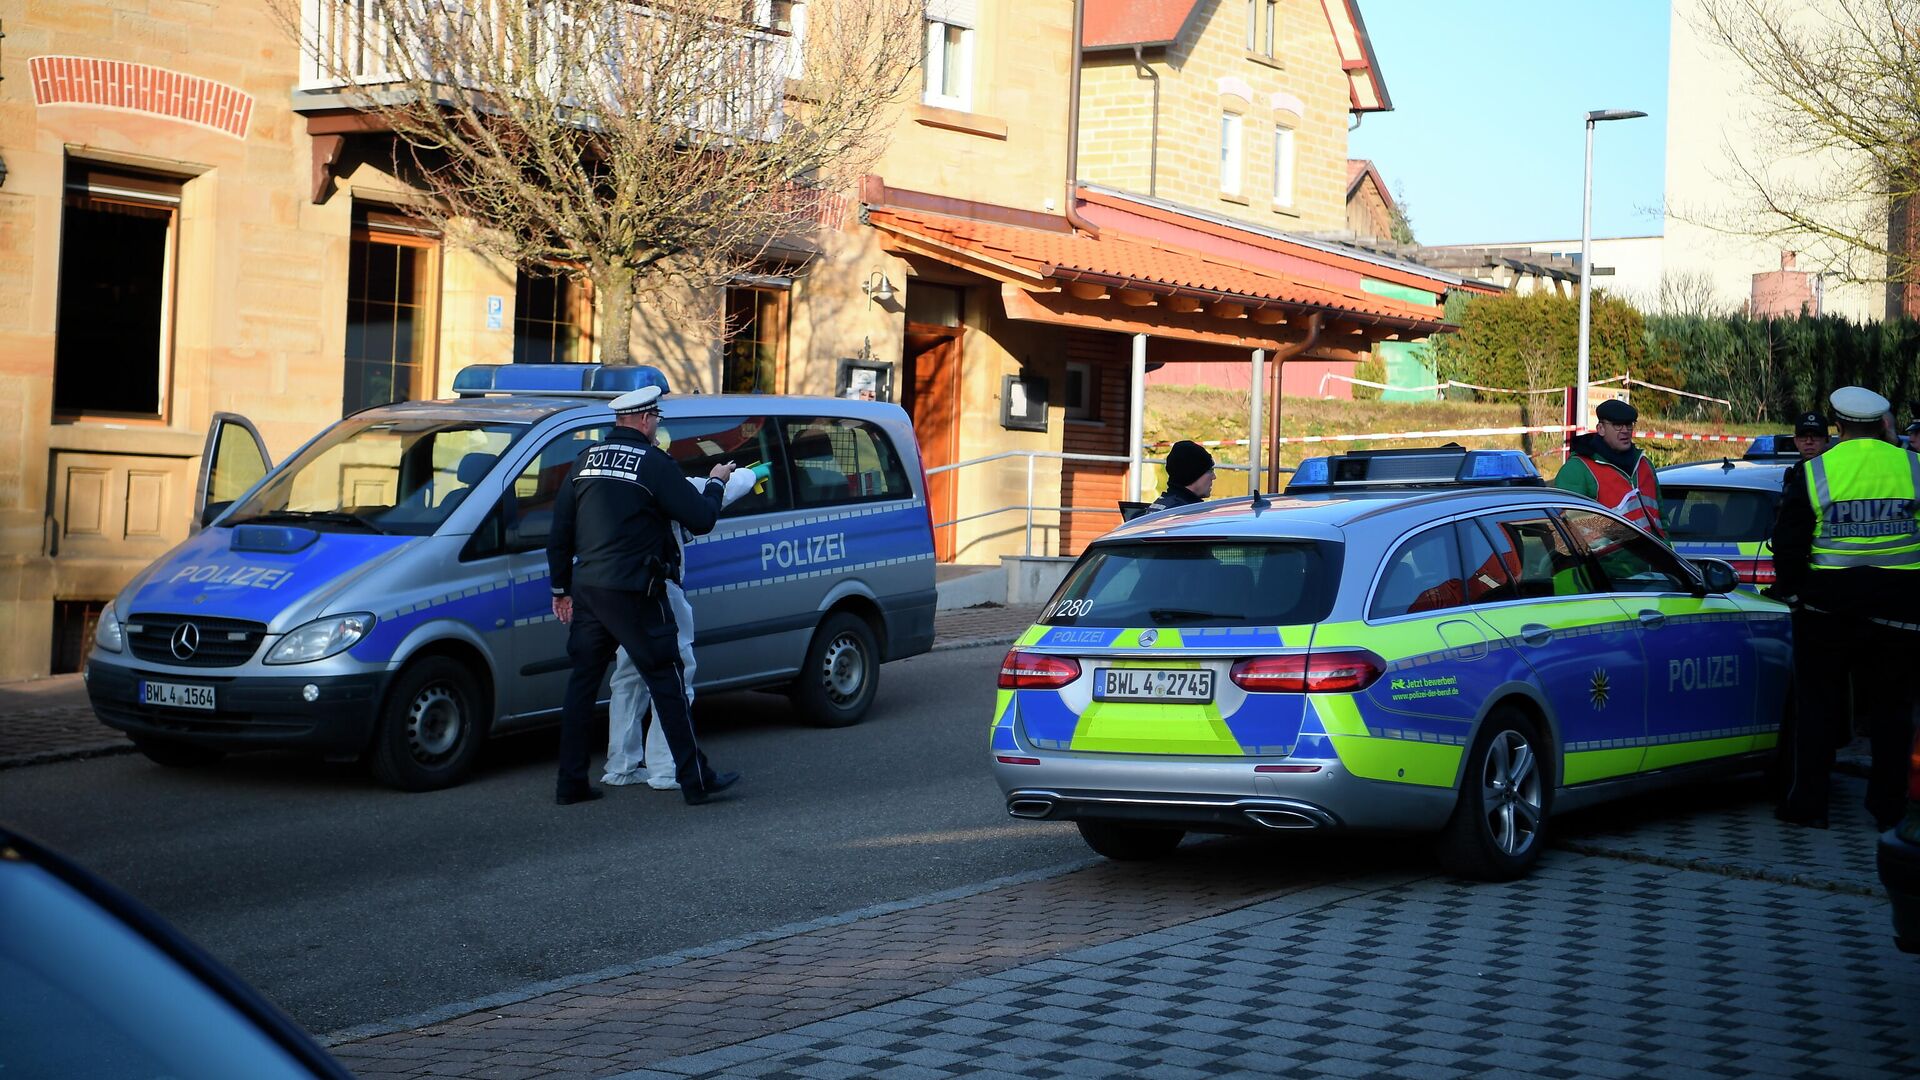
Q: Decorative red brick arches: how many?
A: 2